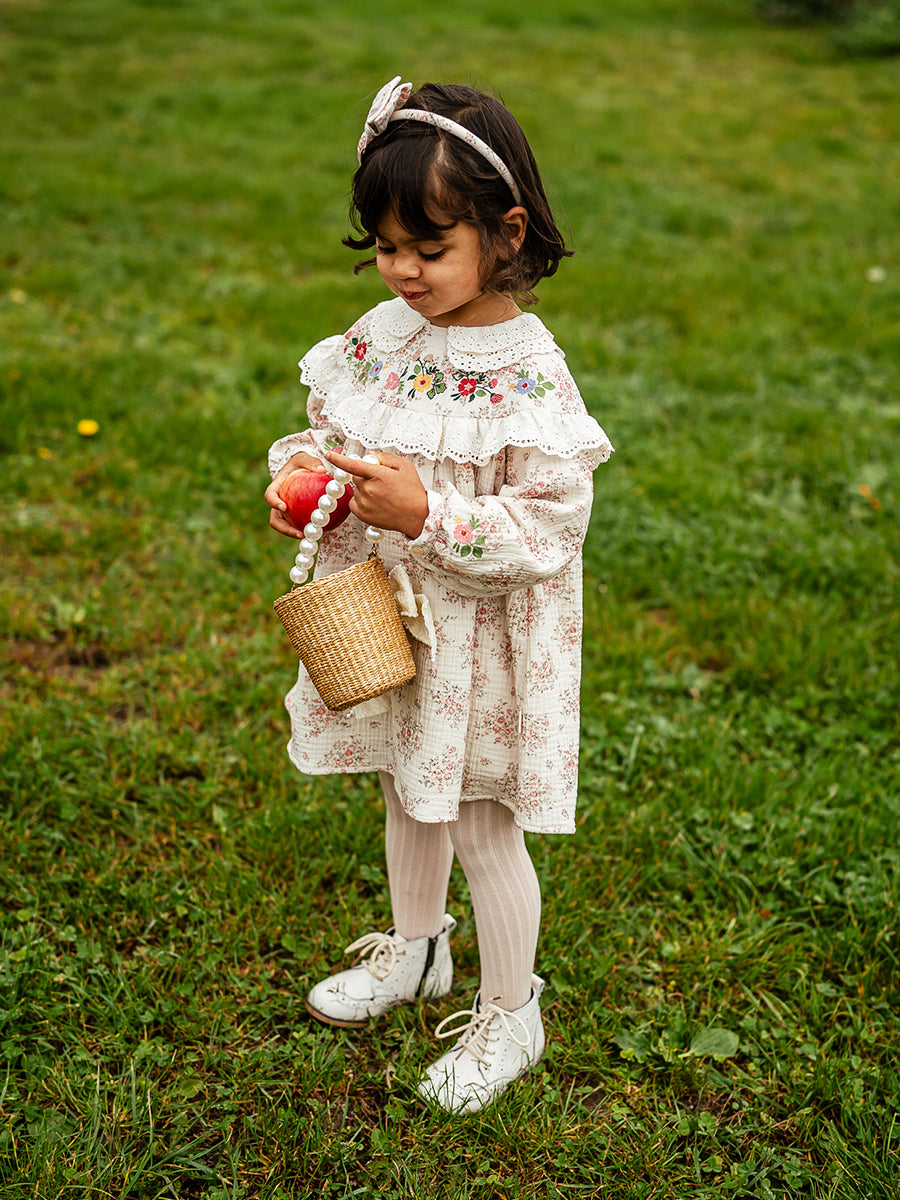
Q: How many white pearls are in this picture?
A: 11